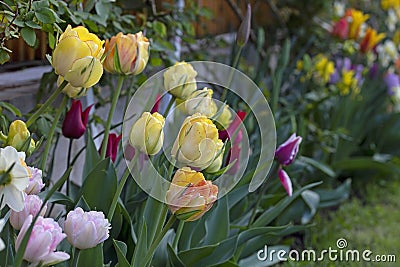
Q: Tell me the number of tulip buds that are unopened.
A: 1